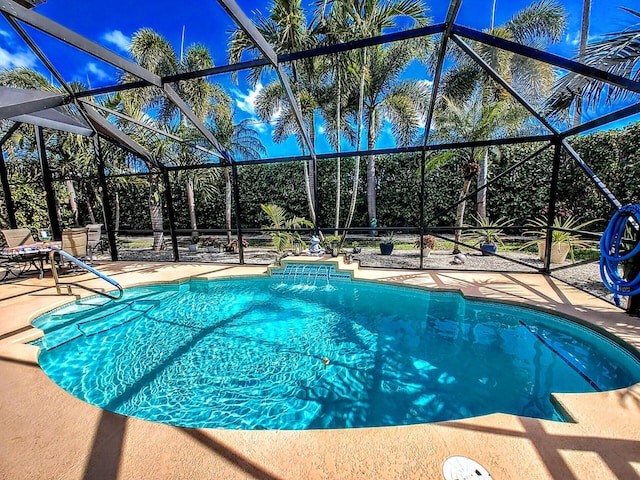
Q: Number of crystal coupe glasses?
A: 0